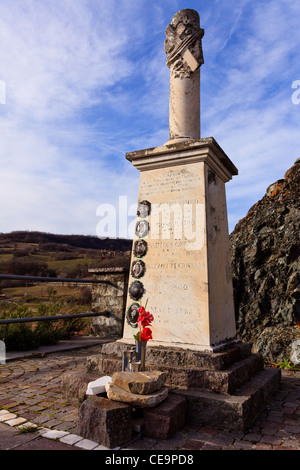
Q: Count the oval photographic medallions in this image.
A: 6